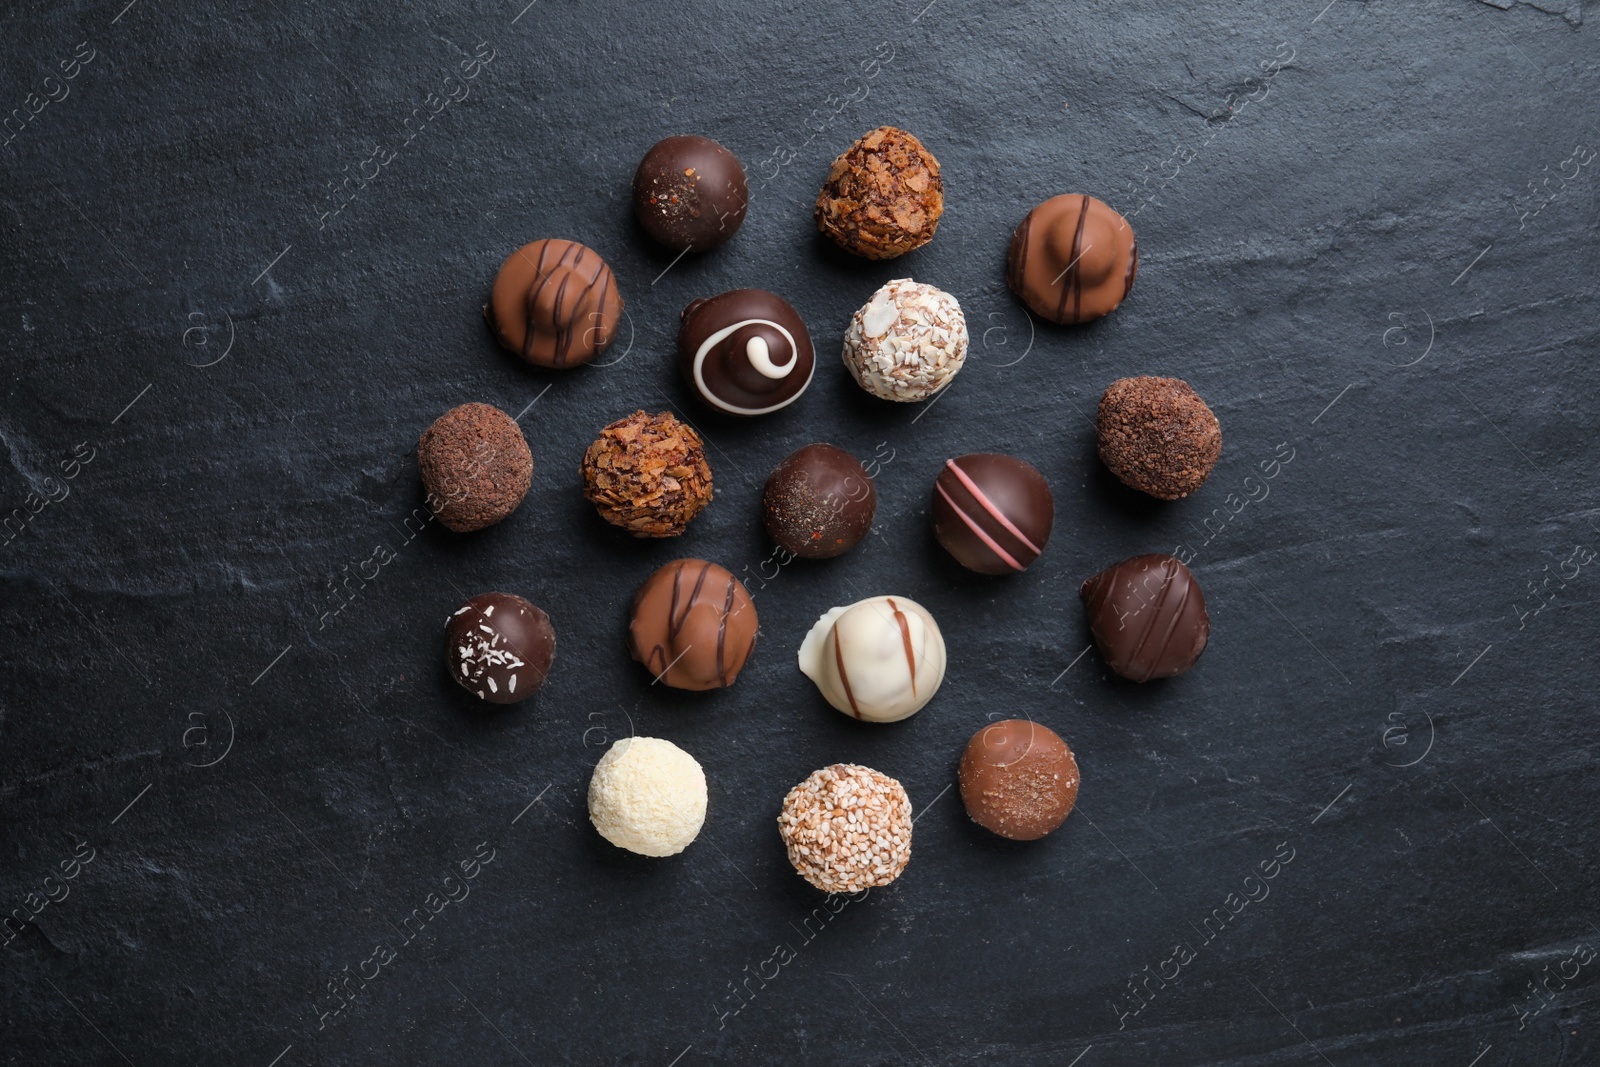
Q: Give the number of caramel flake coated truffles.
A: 2